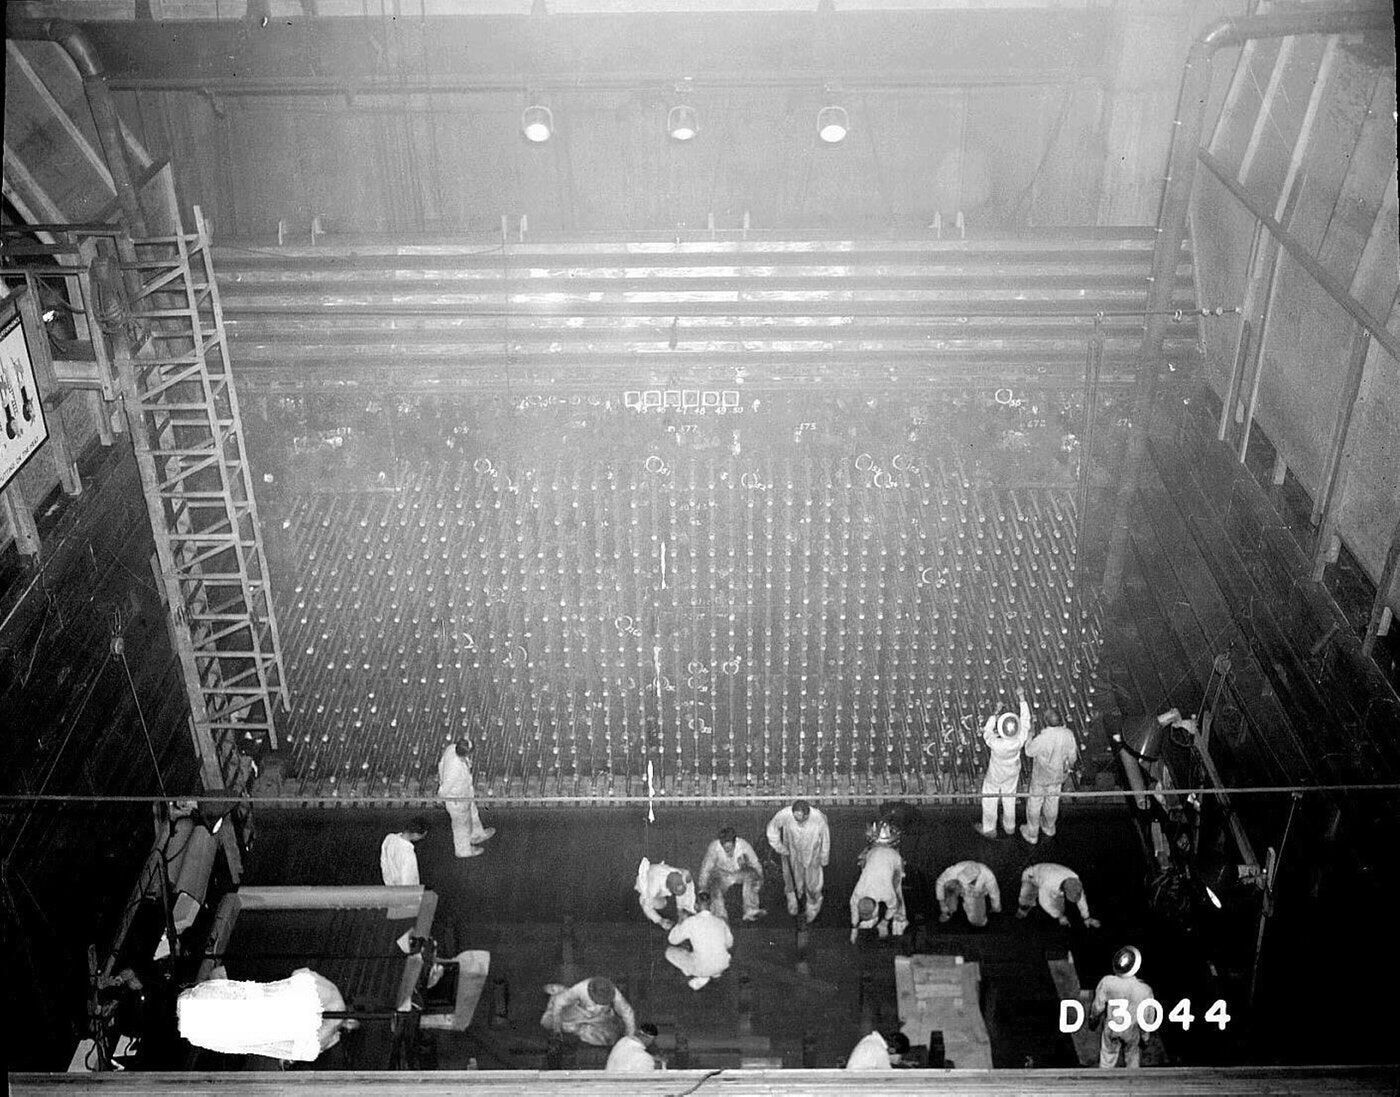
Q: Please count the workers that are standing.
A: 6